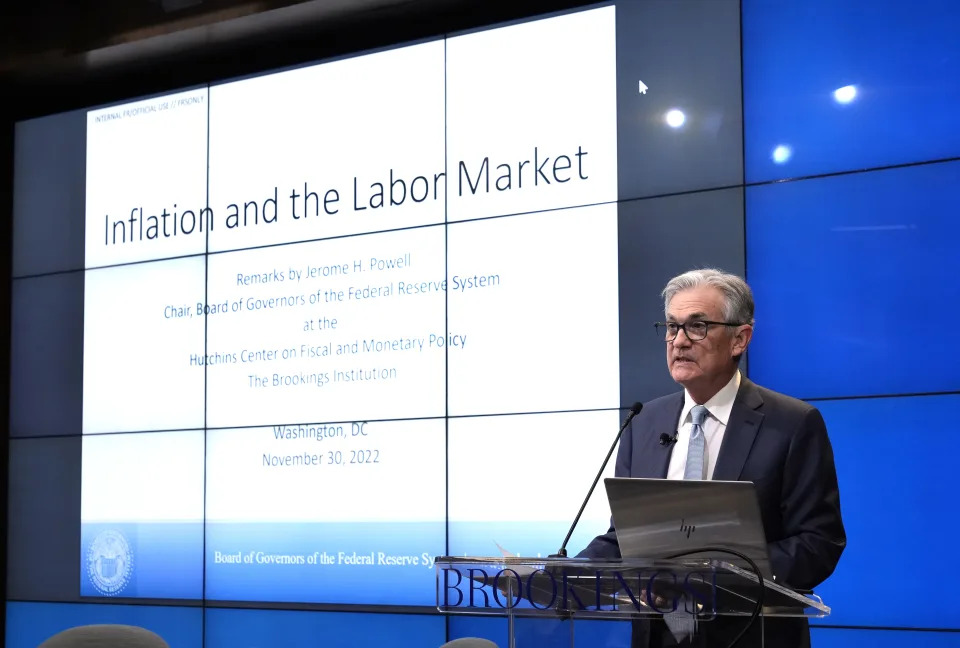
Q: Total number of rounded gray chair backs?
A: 2